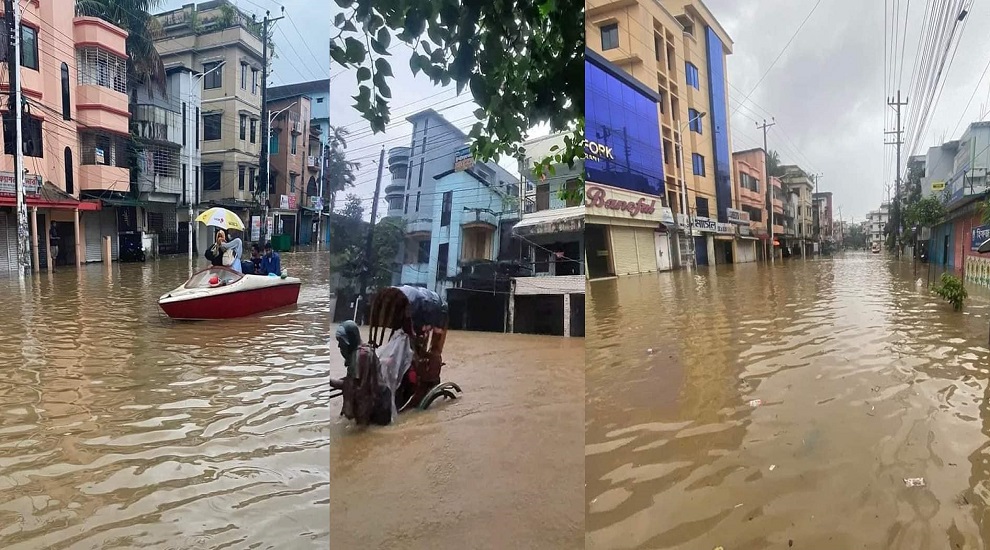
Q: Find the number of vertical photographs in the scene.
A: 3